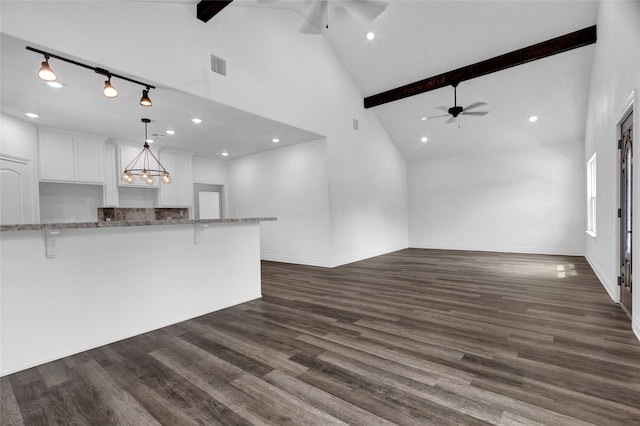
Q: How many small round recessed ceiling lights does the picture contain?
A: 11